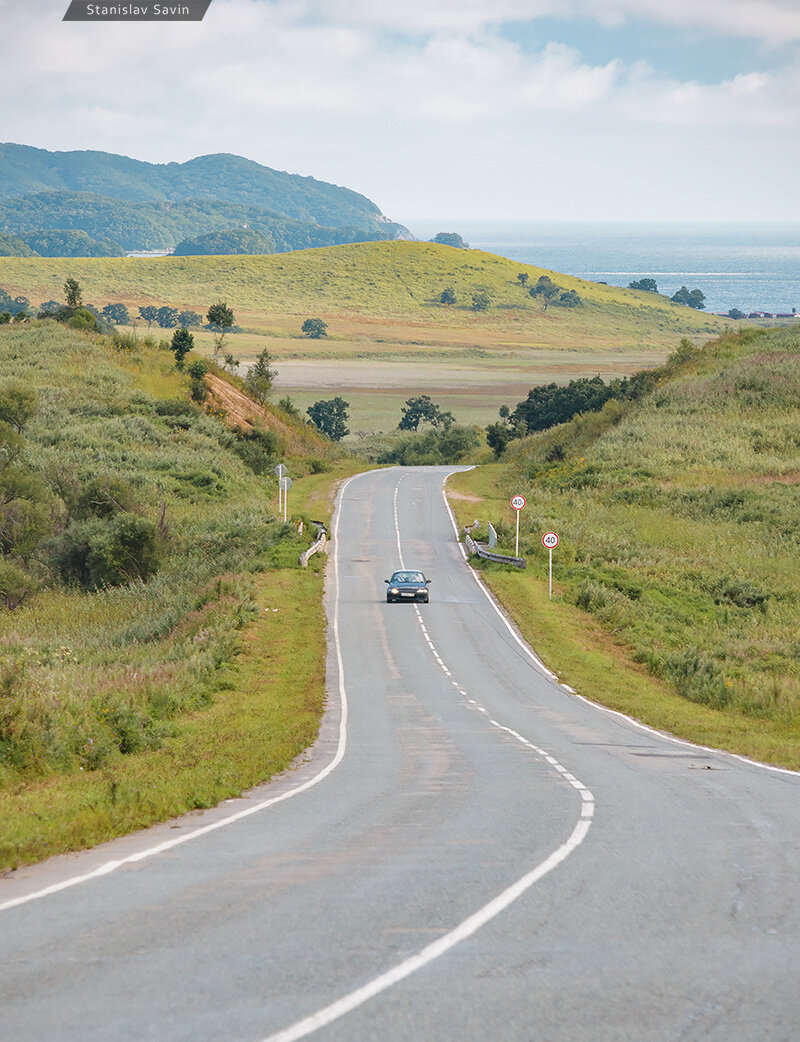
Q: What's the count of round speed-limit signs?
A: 2